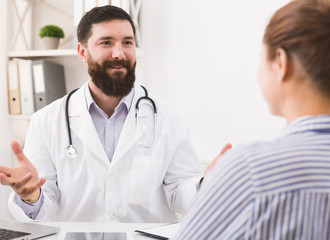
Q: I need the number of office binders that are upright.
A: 3